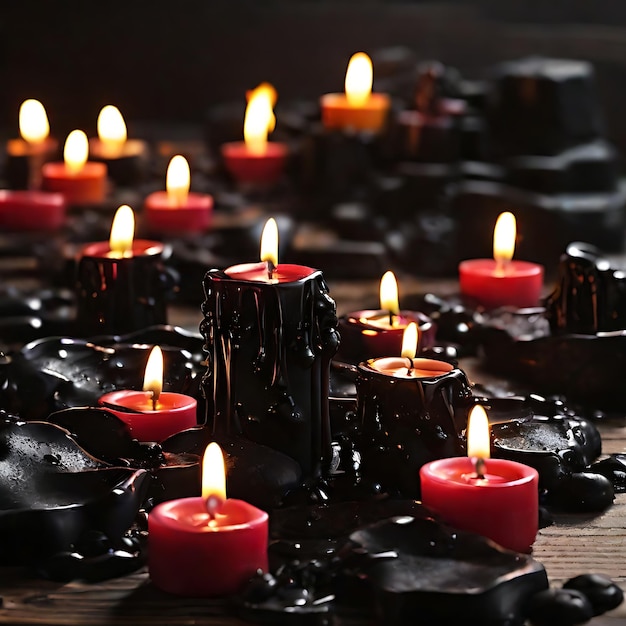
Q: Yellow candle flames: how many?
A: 14